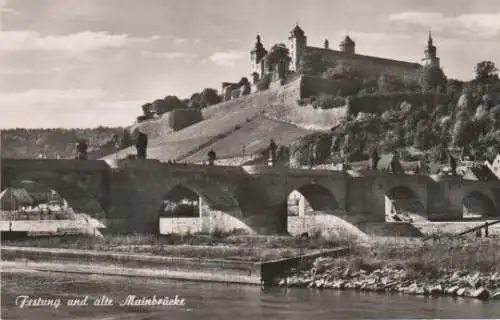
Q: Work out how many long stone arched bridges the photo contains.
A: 1